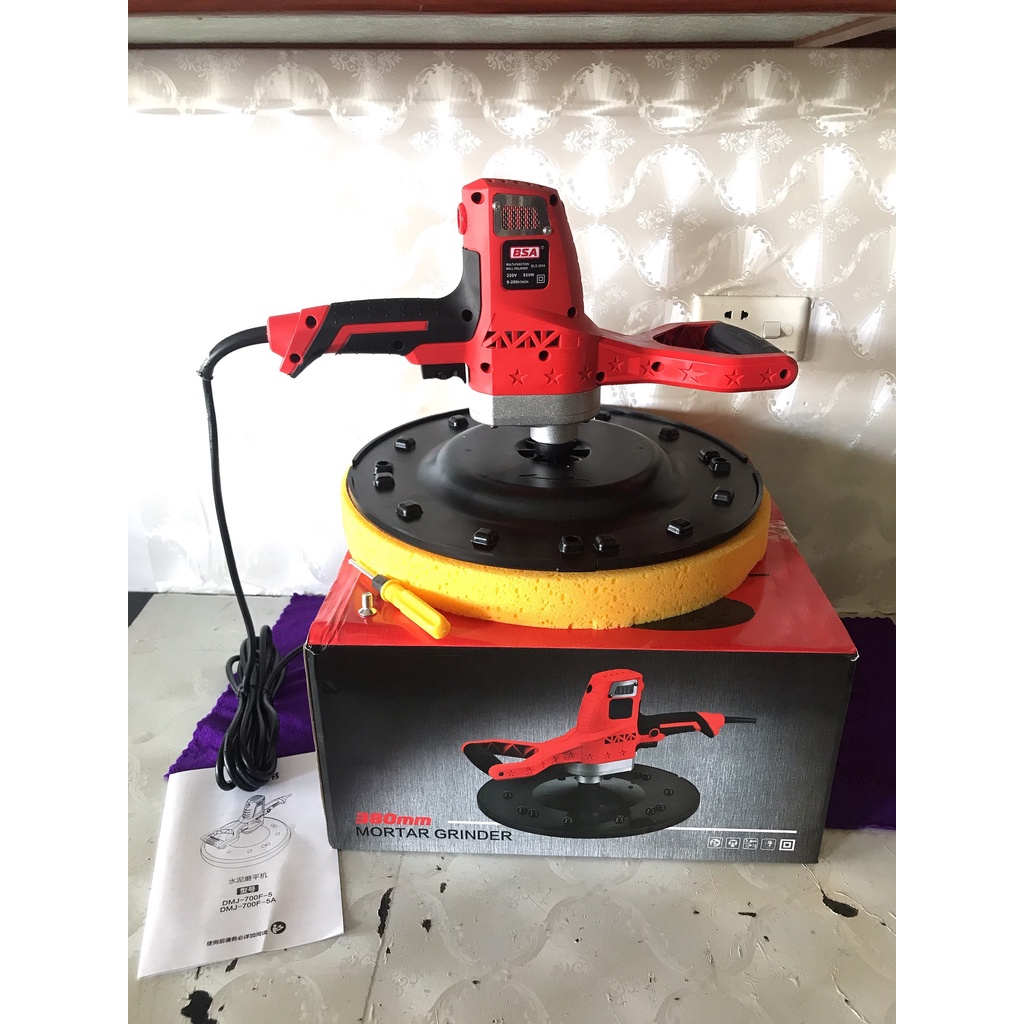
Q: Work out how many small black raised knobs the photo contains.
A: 14